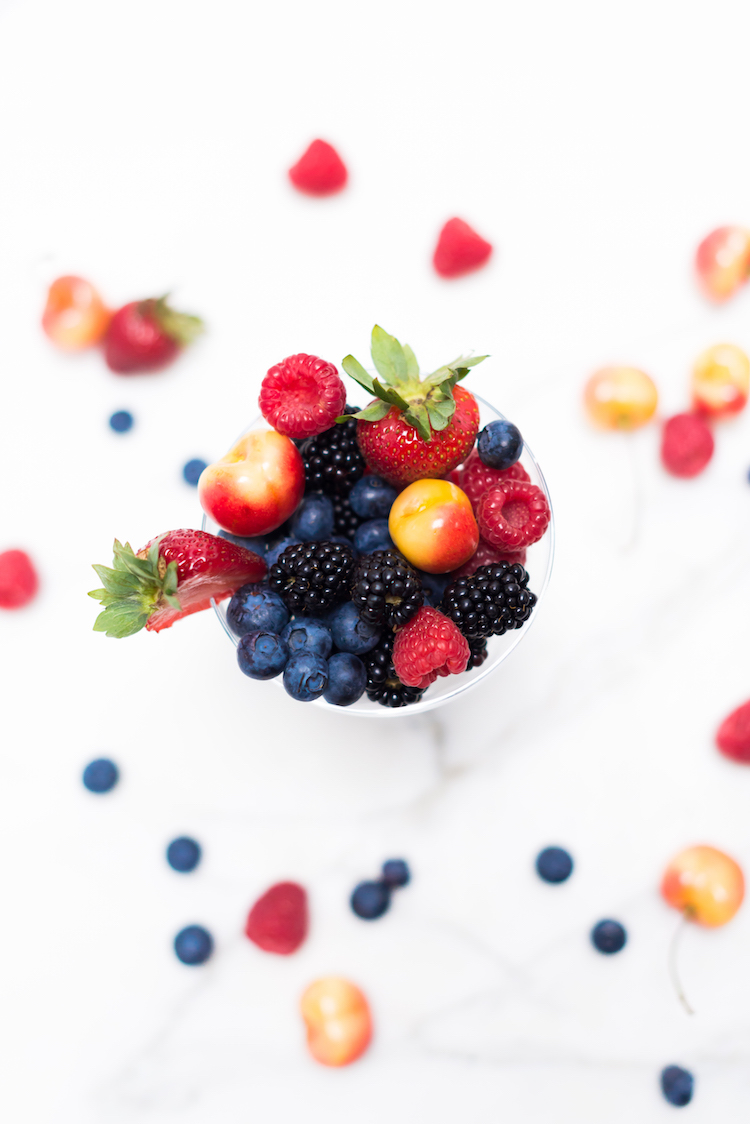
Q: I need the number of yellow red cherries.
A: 8